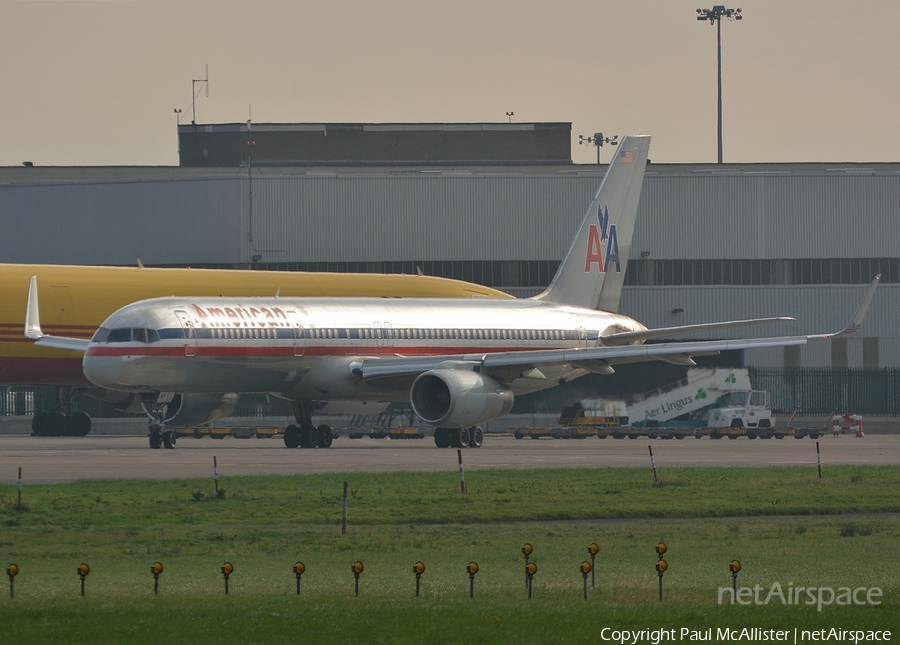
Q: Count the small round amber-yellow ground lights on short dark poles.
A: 15